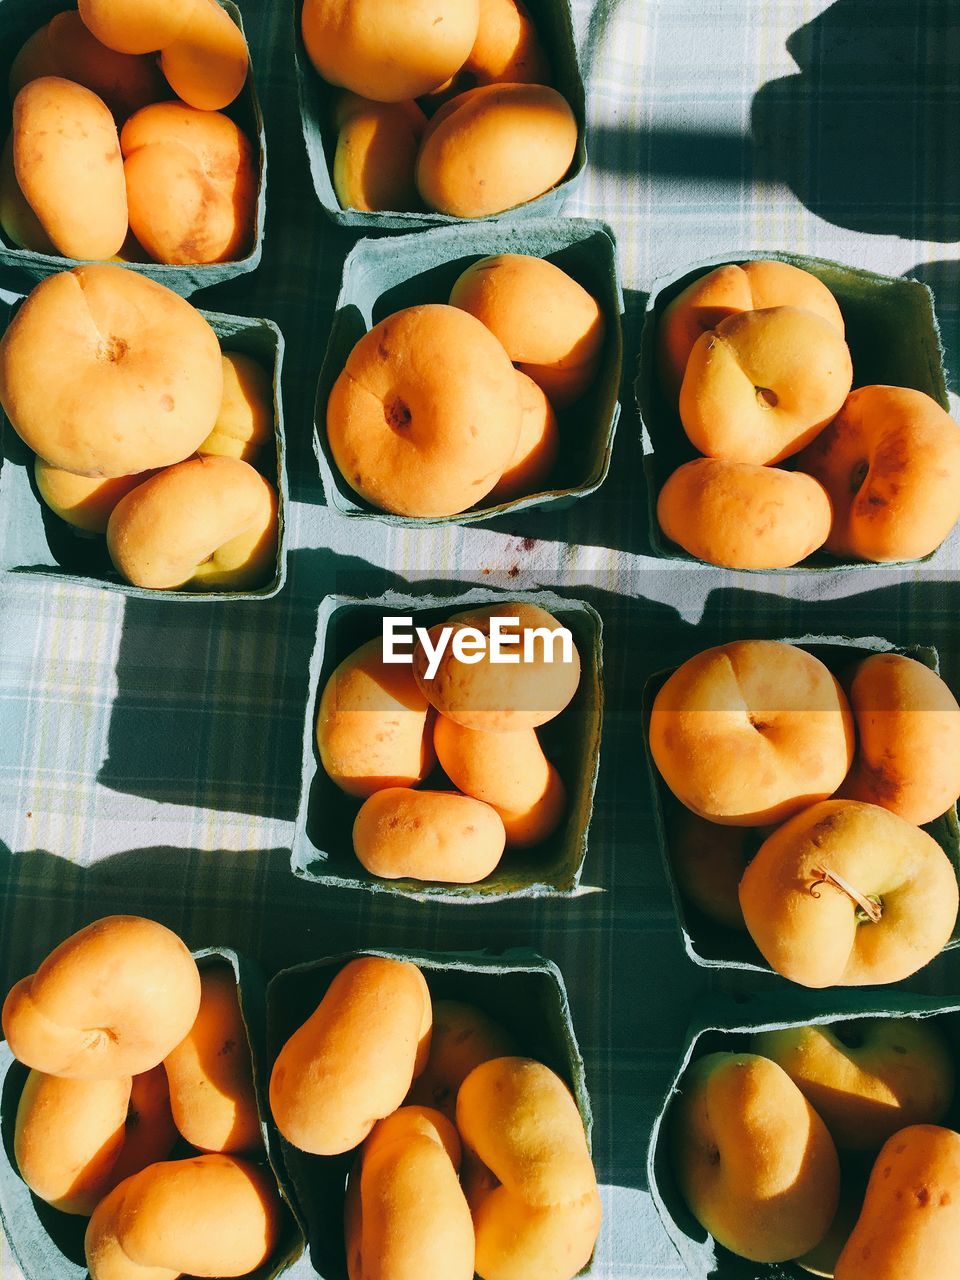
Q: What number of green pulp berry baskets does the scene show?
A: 10